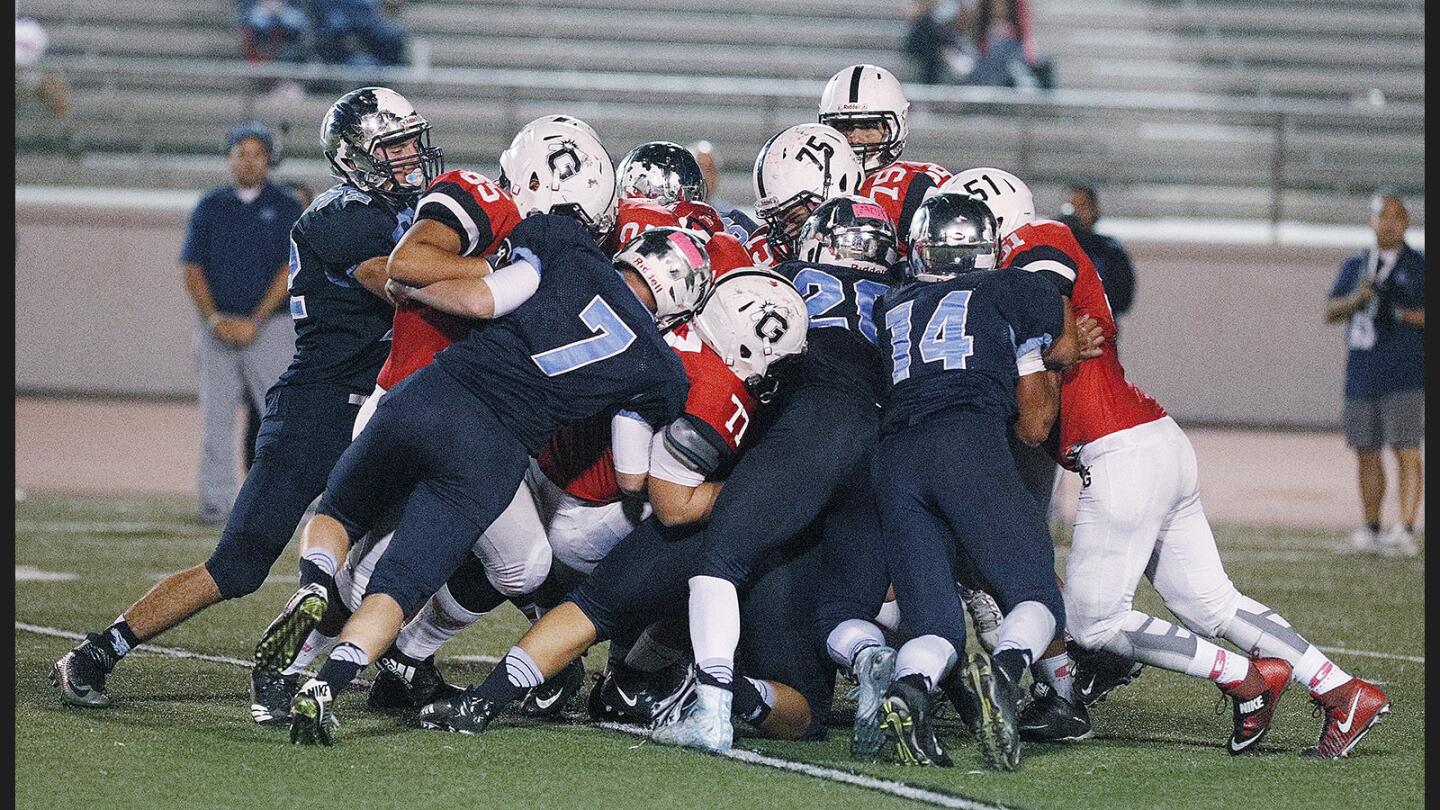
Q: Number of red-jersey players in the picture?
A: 6